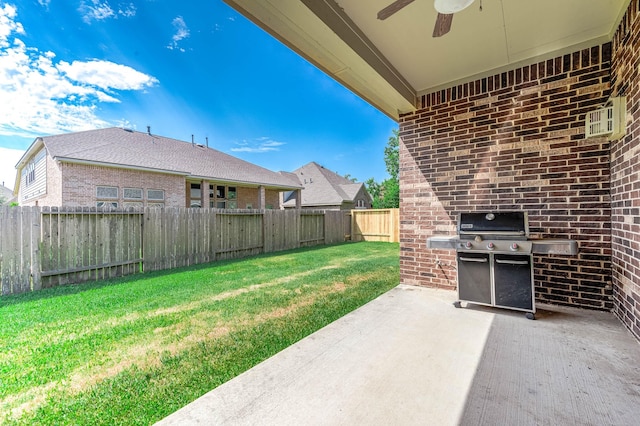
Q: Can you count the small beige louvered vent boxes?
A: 1